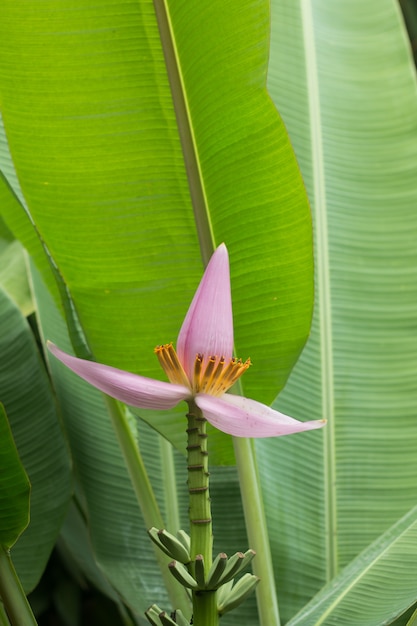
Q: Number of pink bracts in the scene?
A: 3